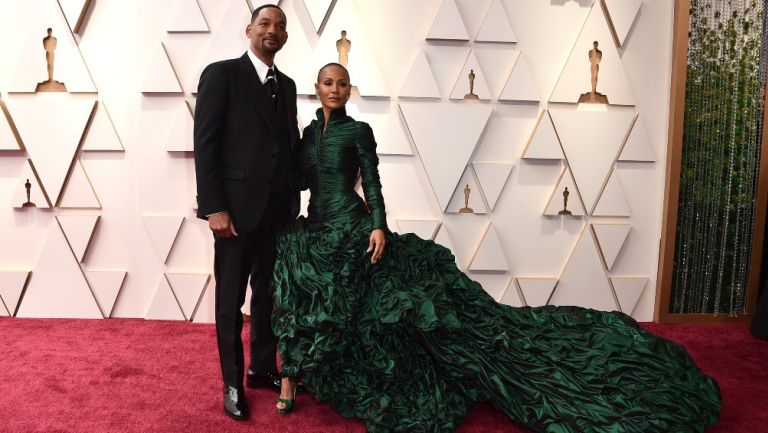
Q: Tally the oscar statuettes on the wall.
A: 7